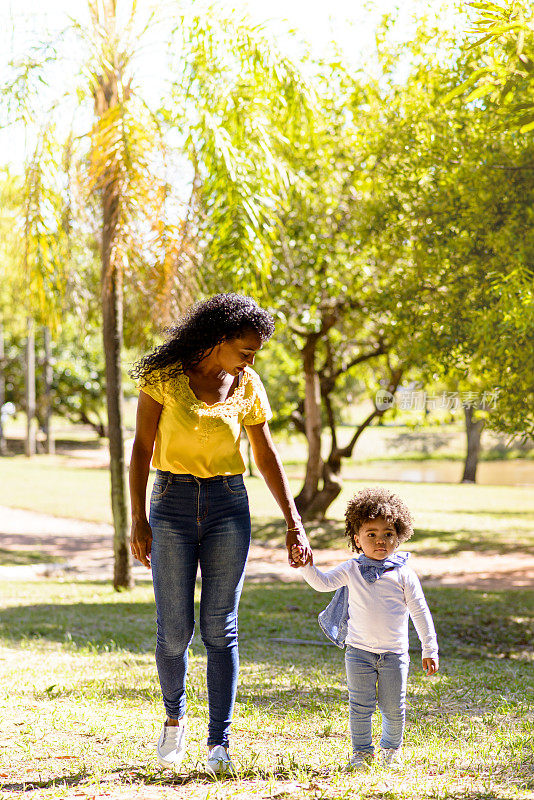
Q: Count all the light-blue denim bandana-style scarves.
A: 1